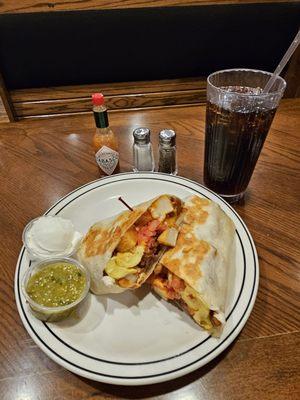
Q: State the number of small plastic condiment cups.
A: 2